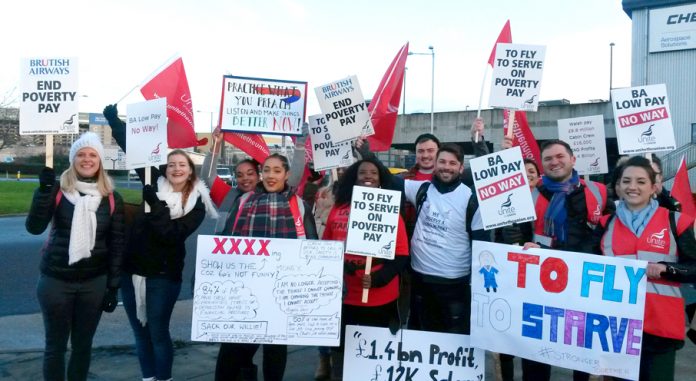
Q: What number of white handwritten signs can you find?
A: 4